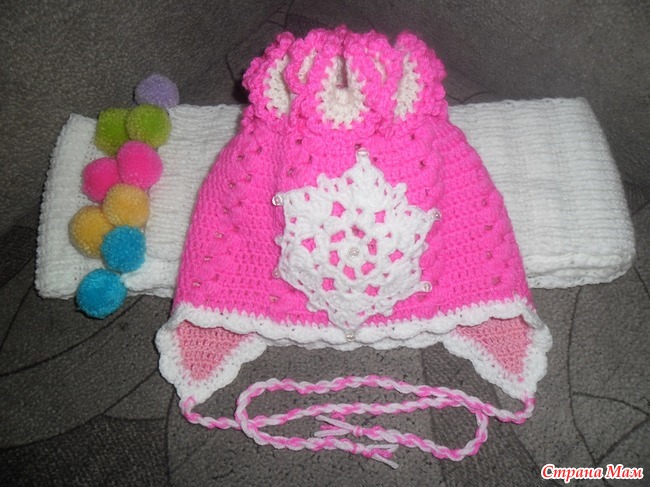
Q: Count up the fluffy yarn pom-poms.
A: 9